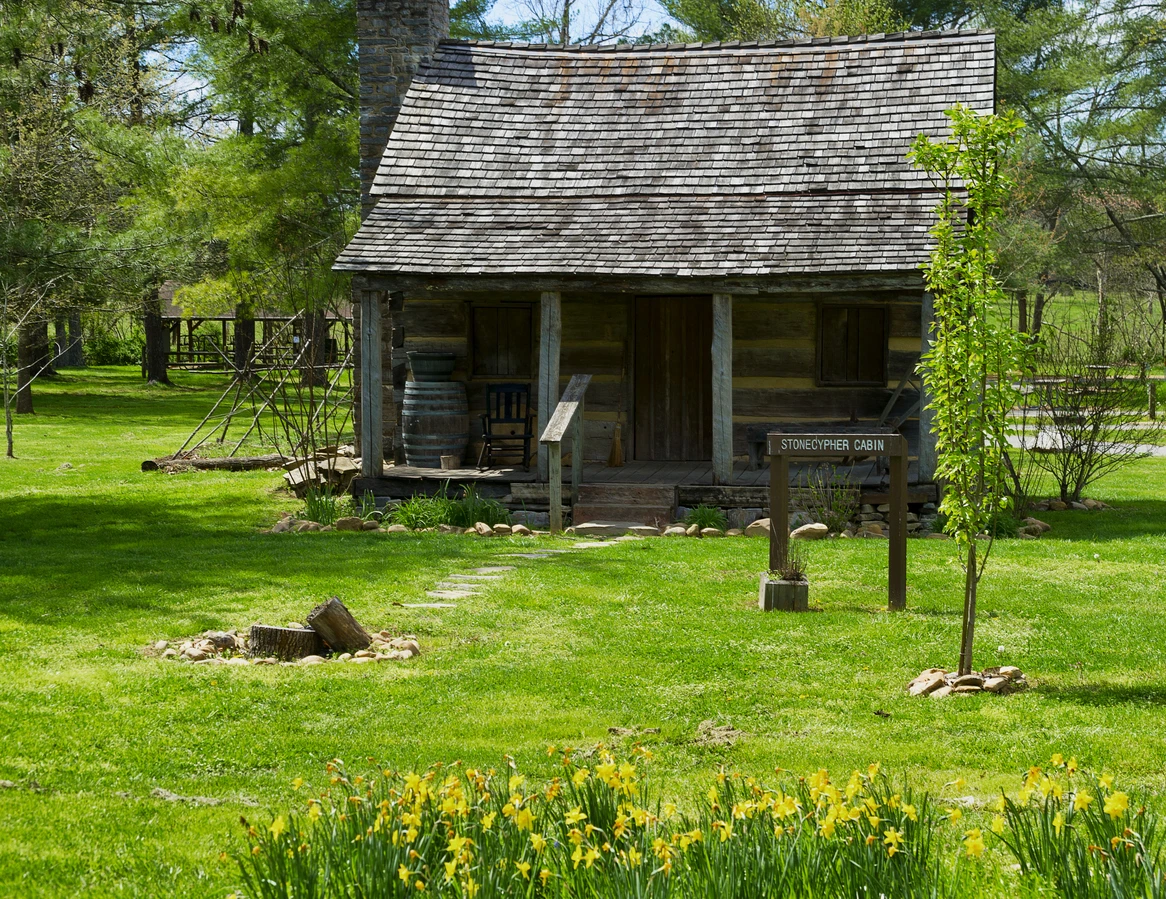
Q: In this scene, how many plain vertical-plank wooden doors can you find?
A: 1